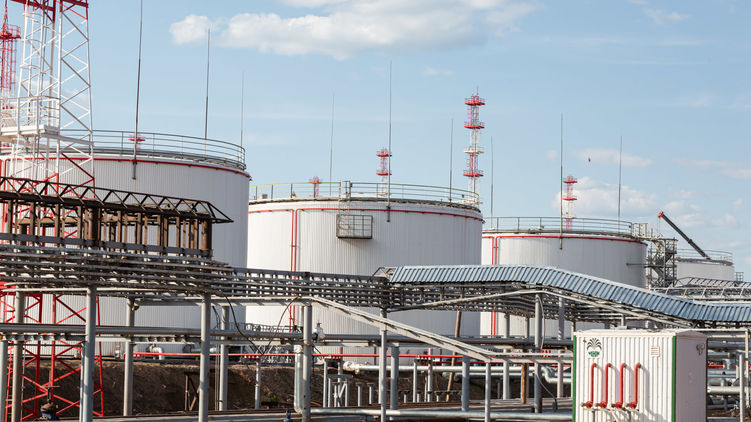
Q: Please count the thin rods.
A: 9